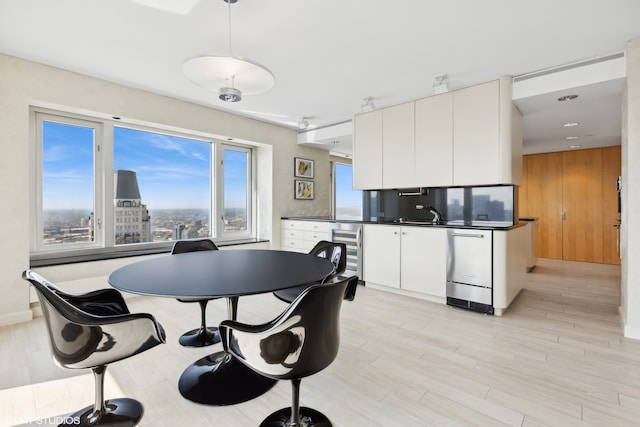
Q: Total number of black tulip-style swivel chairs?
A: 4